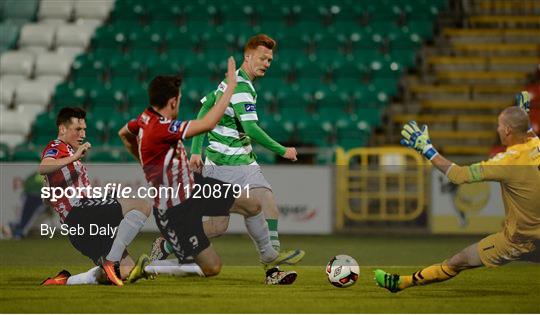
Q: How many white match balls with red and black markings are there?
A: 1